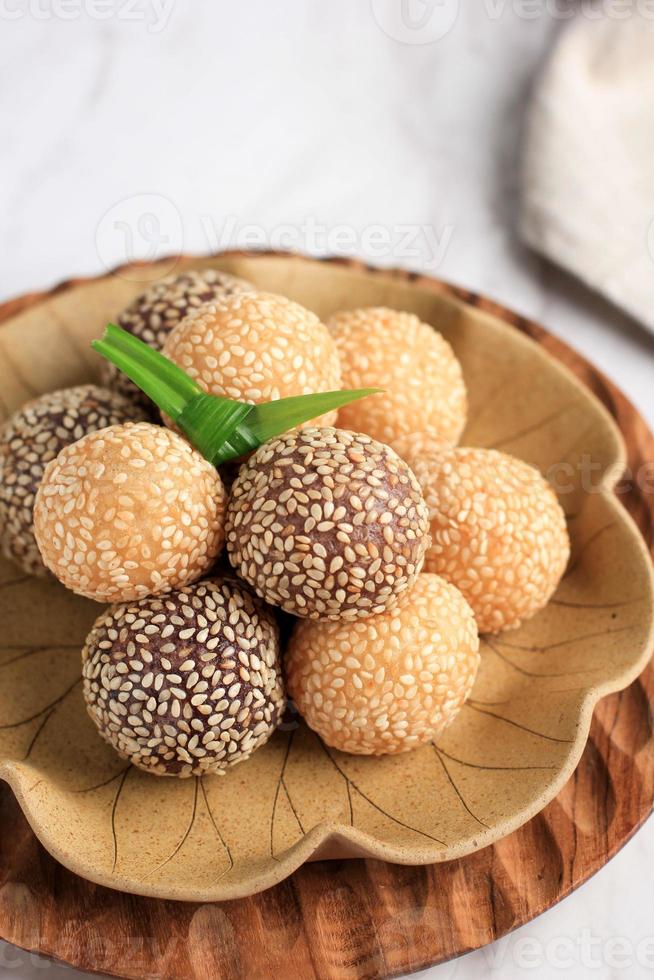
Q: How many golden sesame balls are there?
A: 5